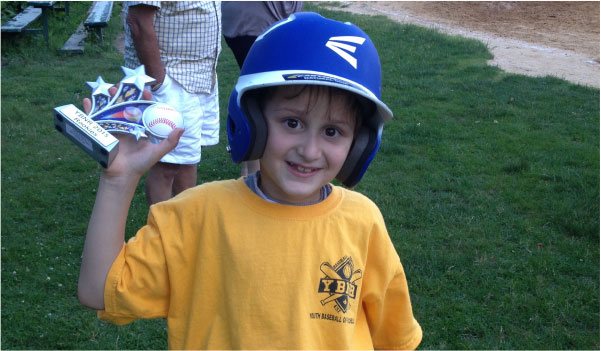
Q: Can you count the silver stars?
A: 3